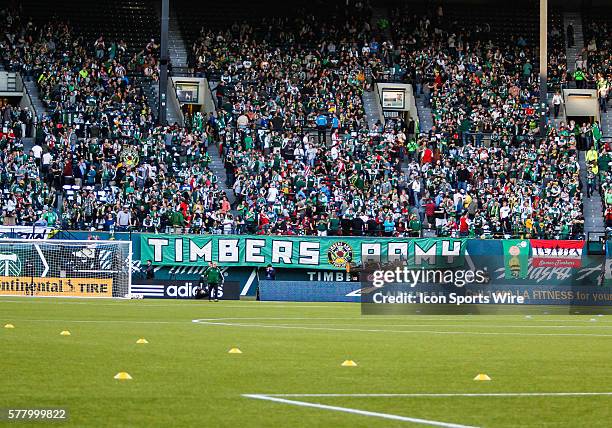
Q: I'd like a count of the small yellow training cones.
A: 7